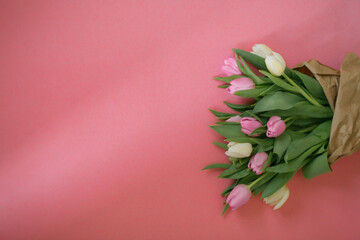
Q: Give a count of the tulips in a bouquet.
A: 11